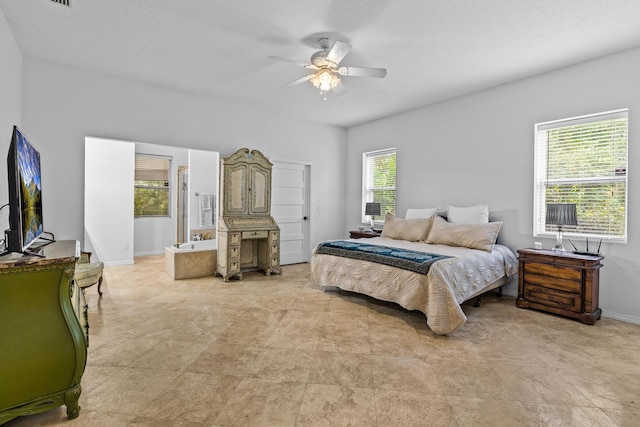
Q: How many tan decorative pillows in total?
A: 2